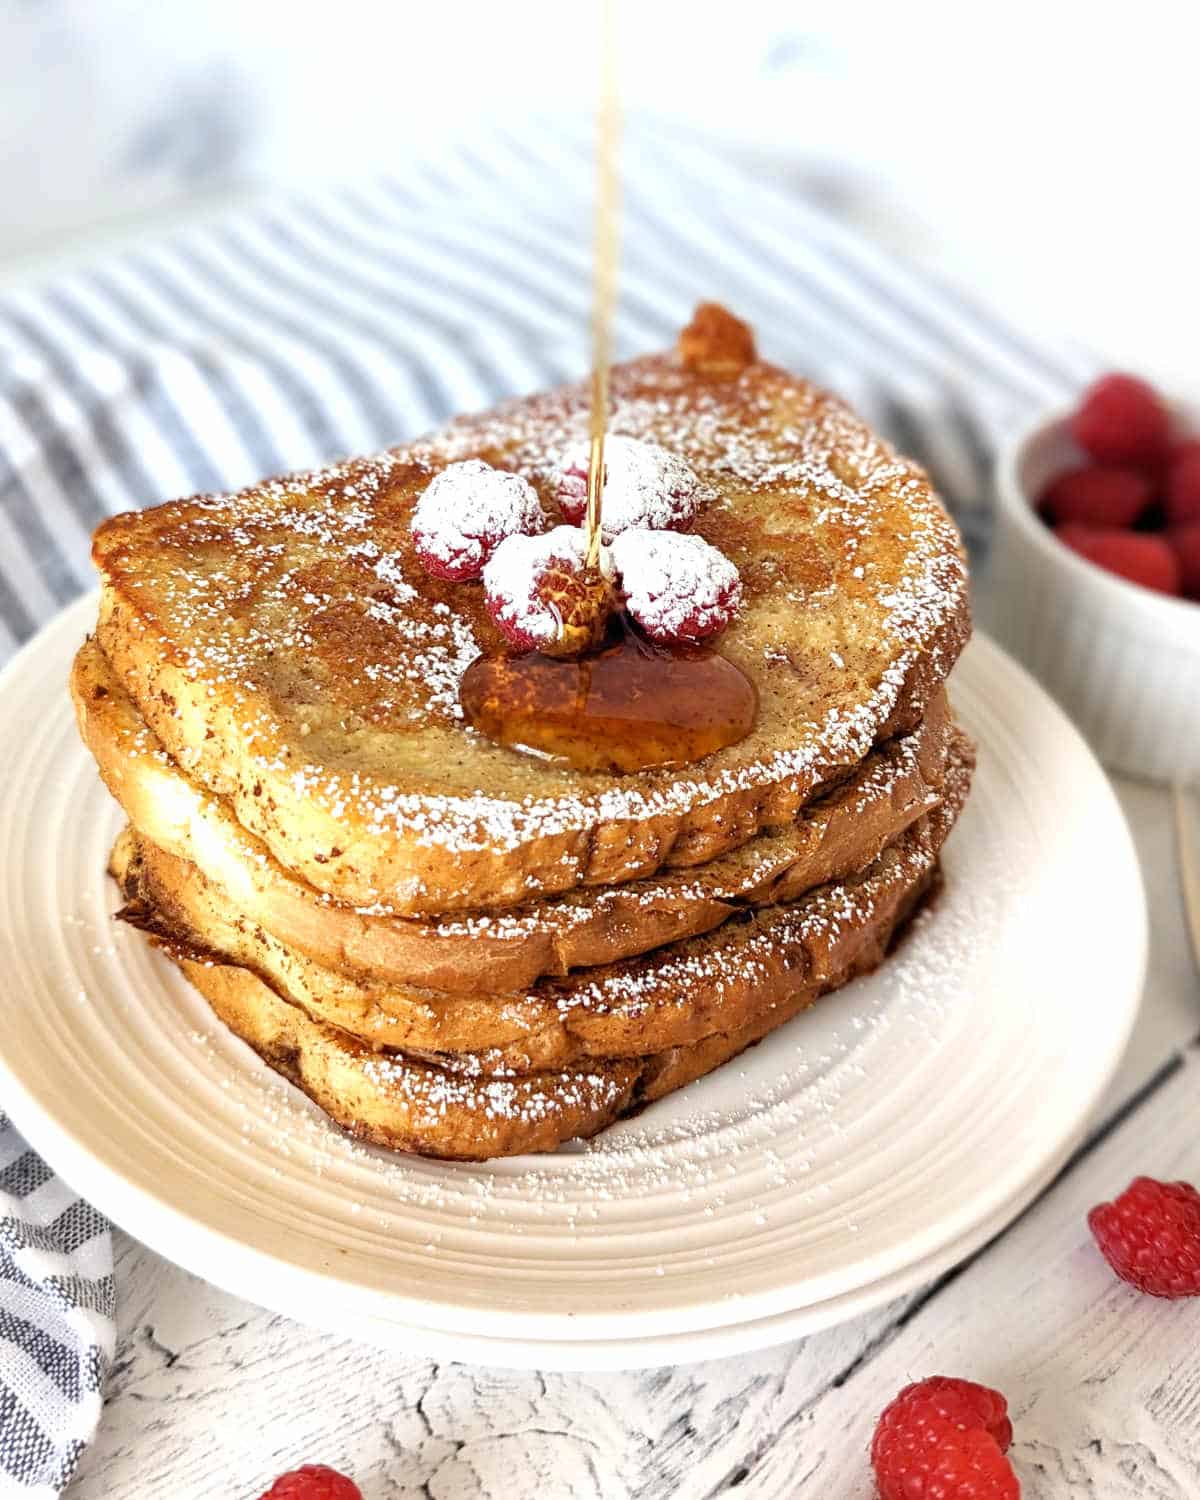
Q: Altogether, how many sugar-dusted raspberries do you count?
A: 4